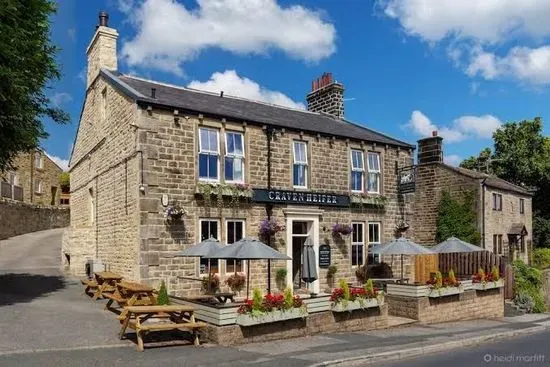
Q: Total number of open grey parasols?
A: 4